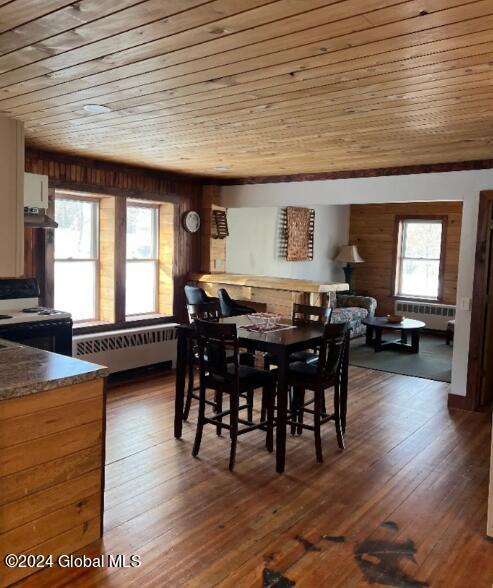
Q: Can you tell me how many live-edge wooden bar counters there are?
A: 1